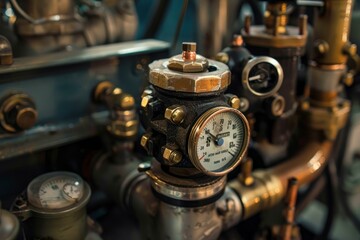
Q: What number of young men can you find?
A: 0